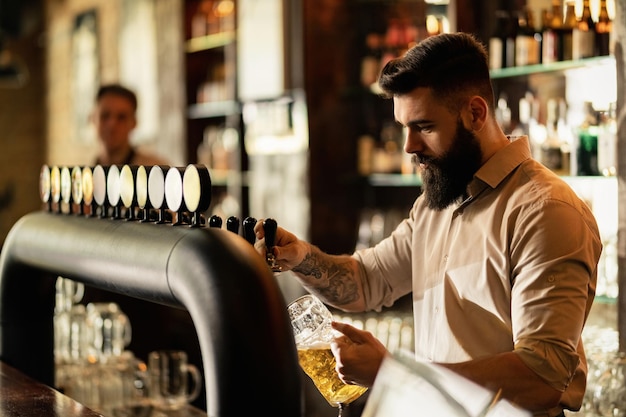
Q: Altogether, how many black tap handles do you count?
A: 4